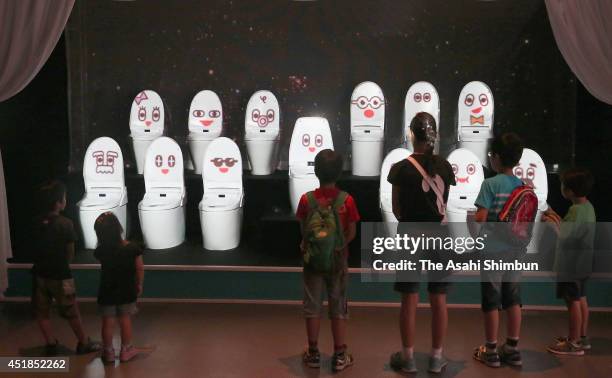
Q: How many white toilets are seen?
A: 13